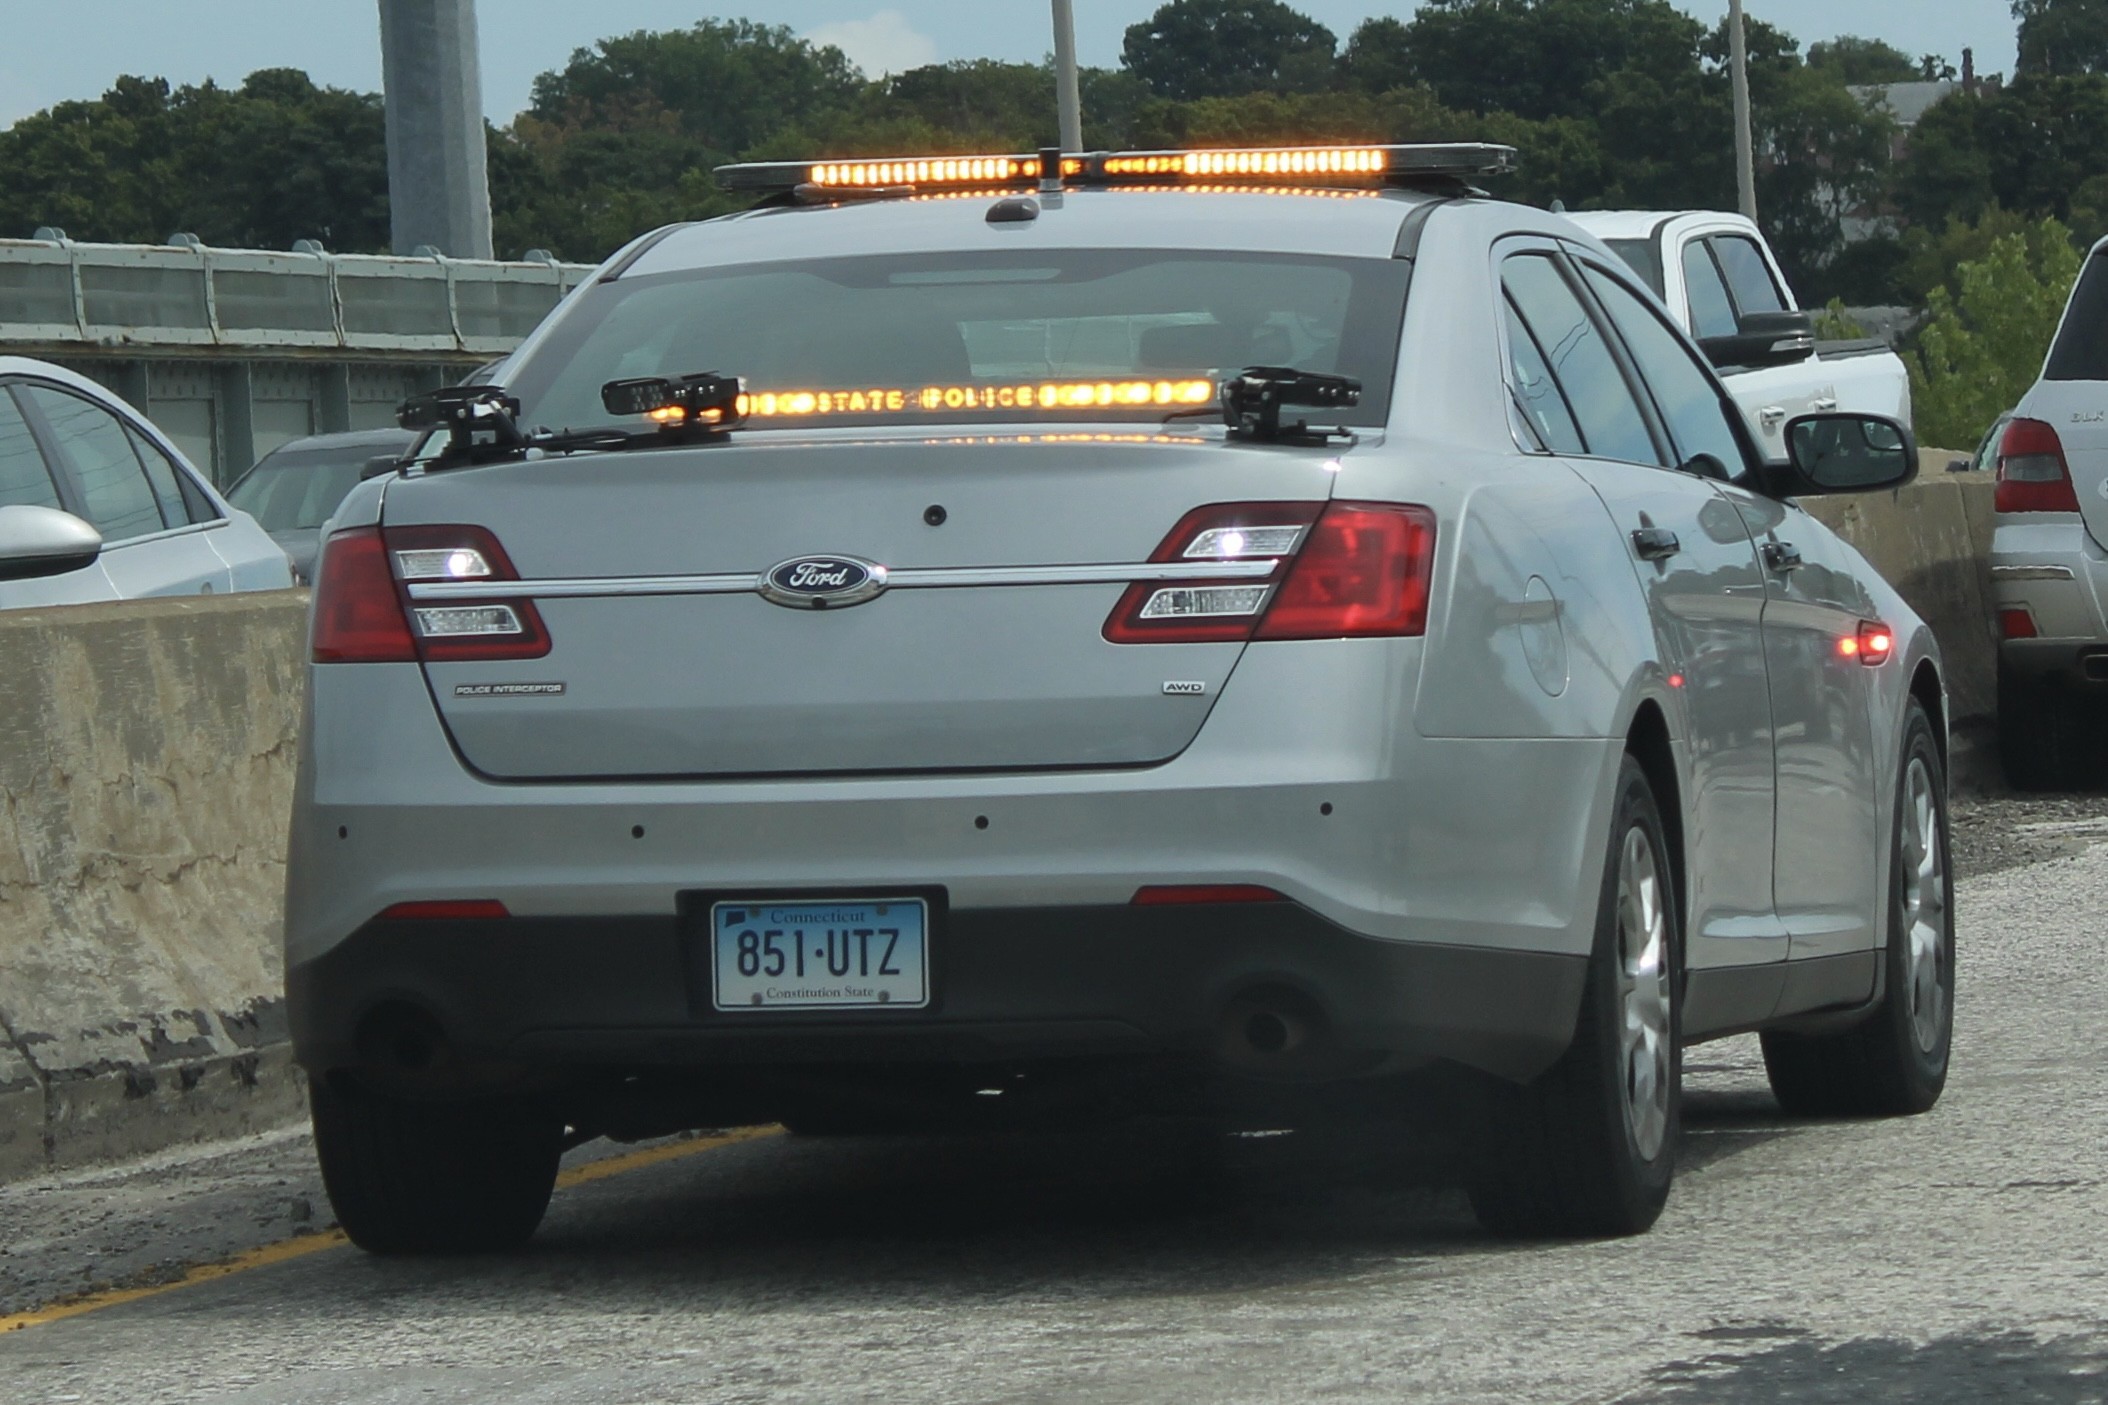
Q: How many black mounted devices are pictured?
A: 3